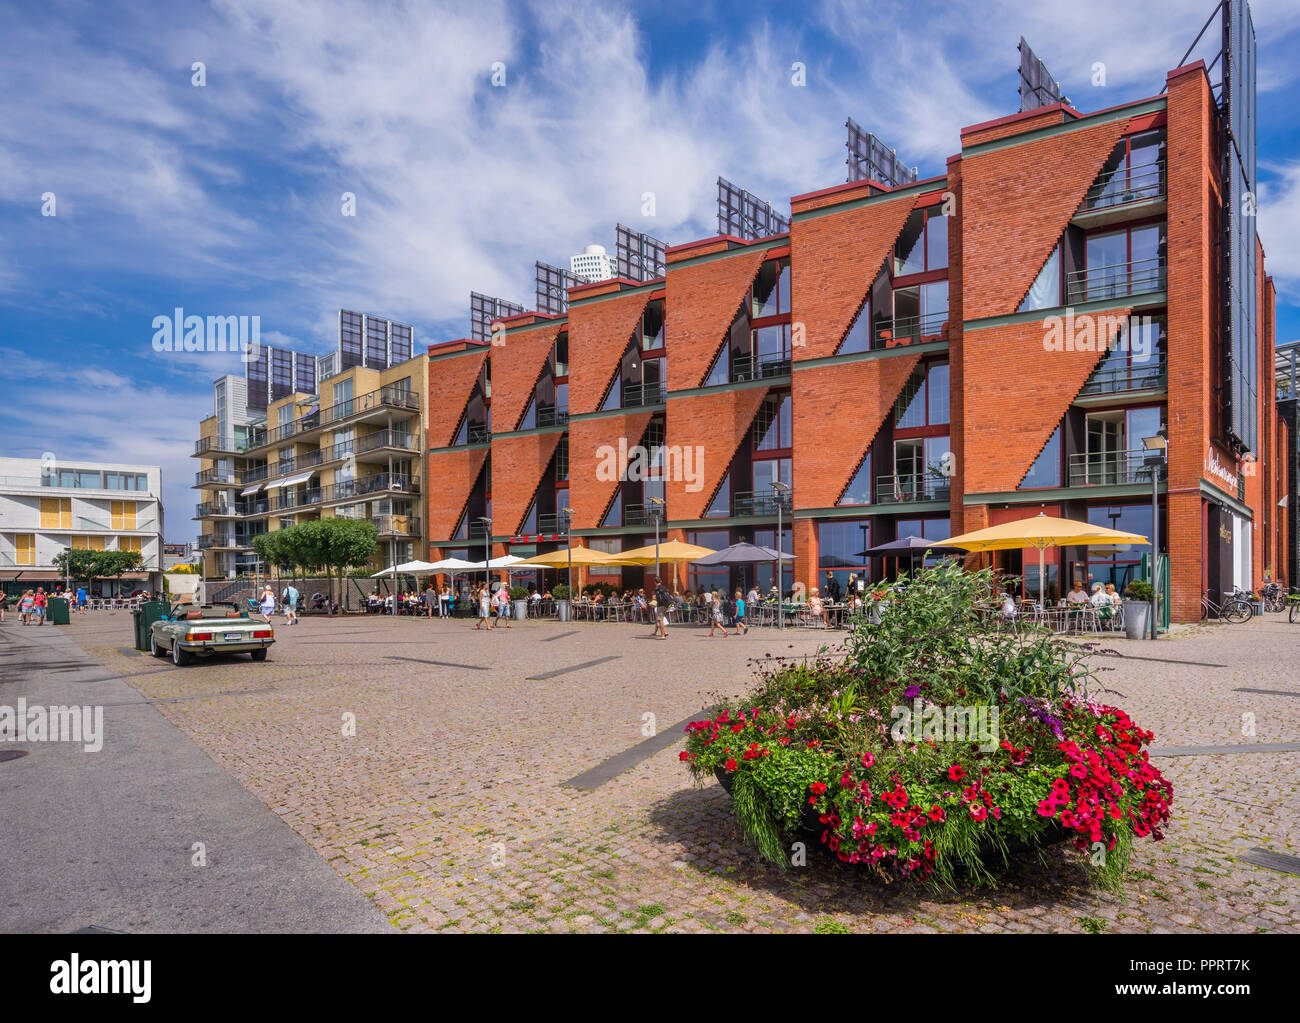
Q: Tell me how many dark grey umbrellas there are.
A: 2